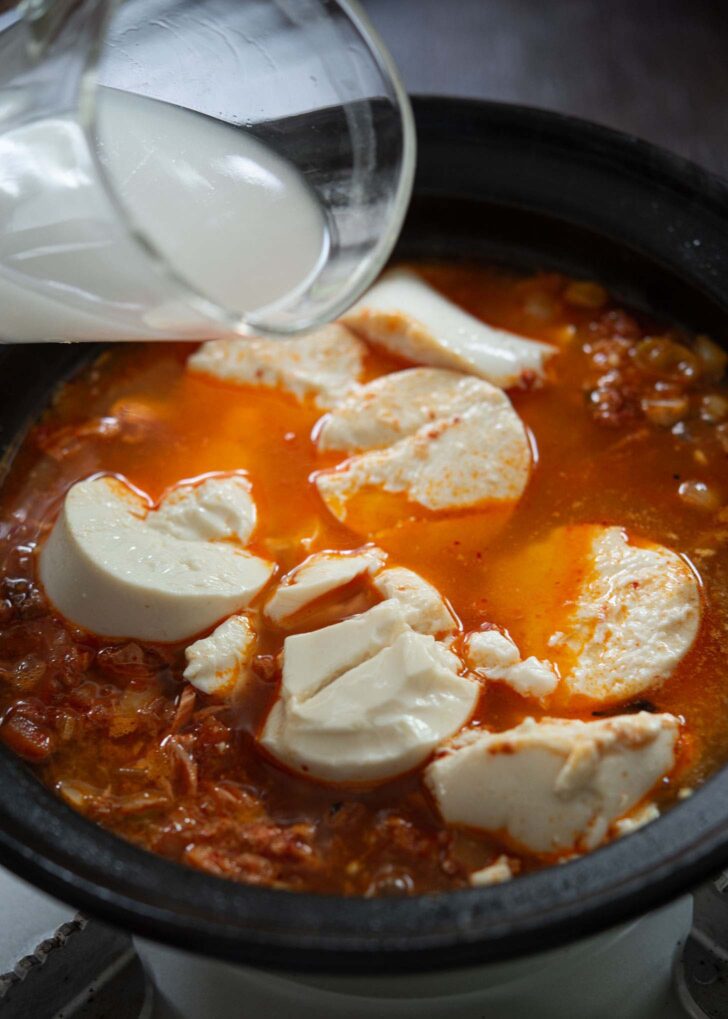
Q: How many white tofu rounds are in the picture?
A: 7